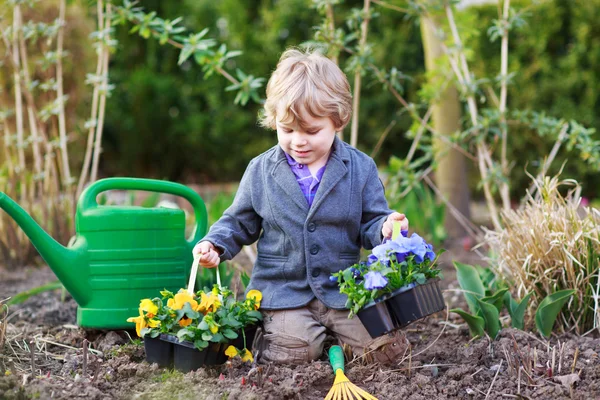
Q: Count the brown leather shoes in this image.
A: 1